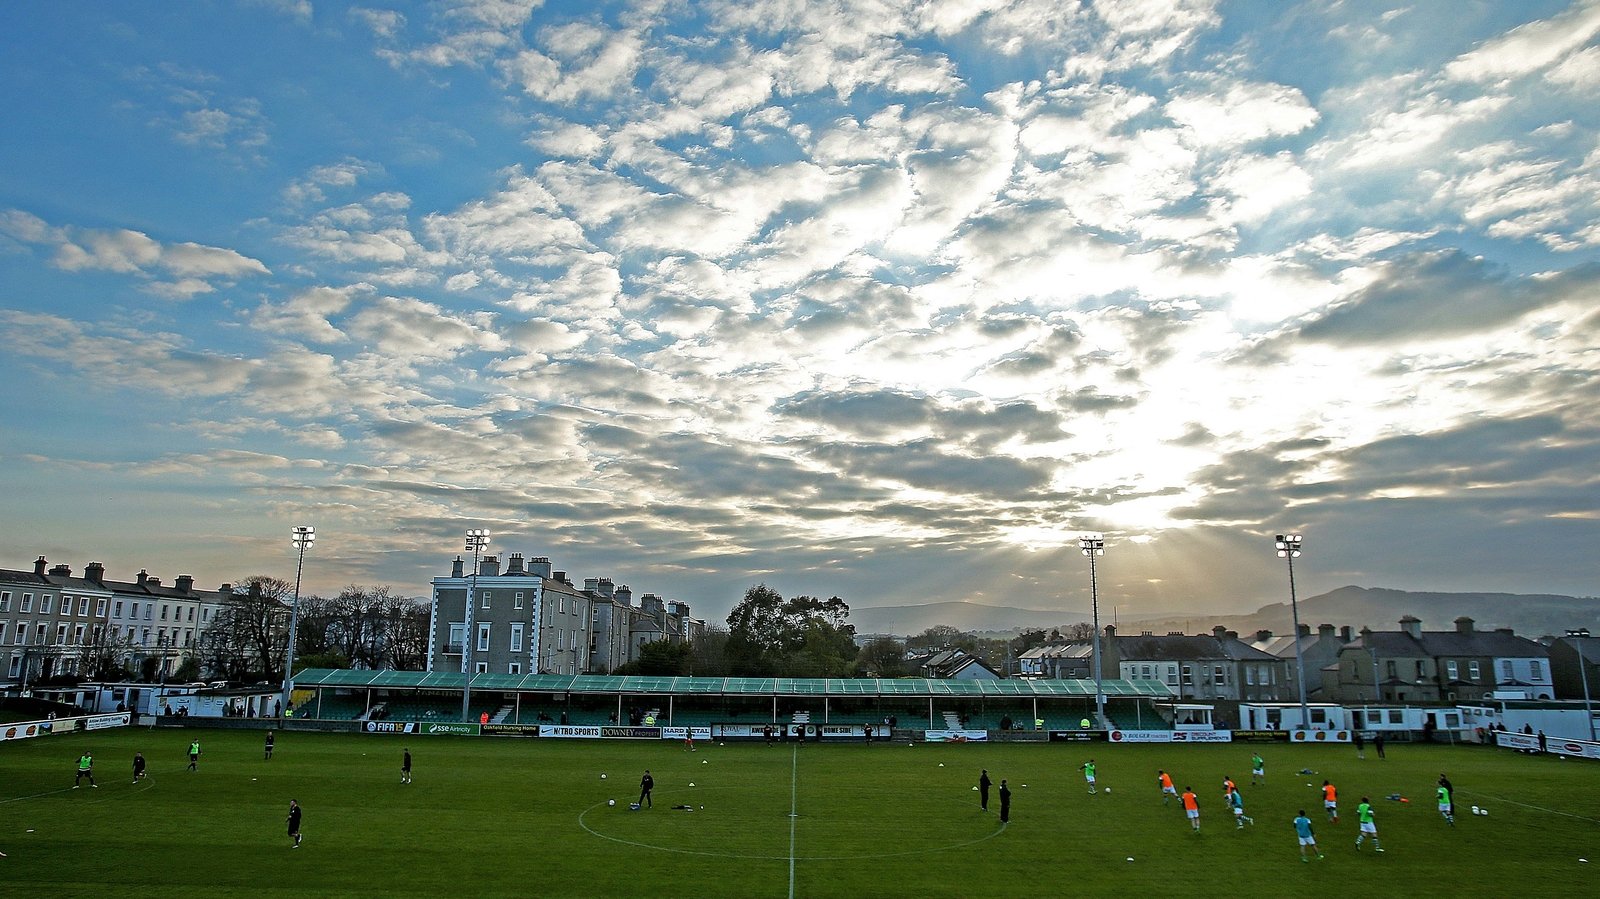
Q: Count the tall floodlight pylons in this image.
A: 4